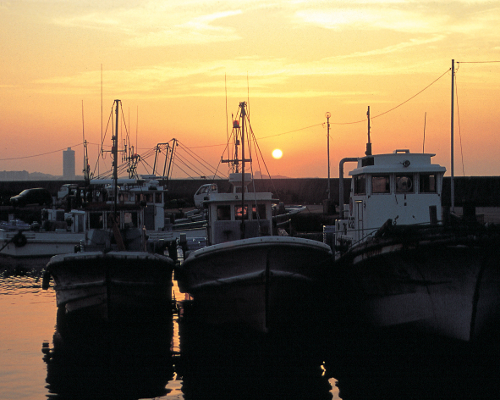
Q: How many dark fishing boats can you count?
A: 3